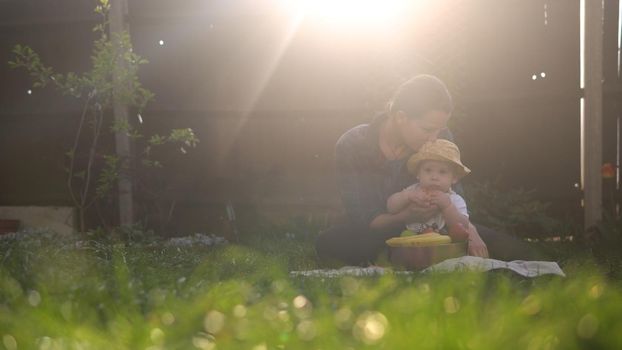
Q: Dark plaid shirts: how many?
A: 1